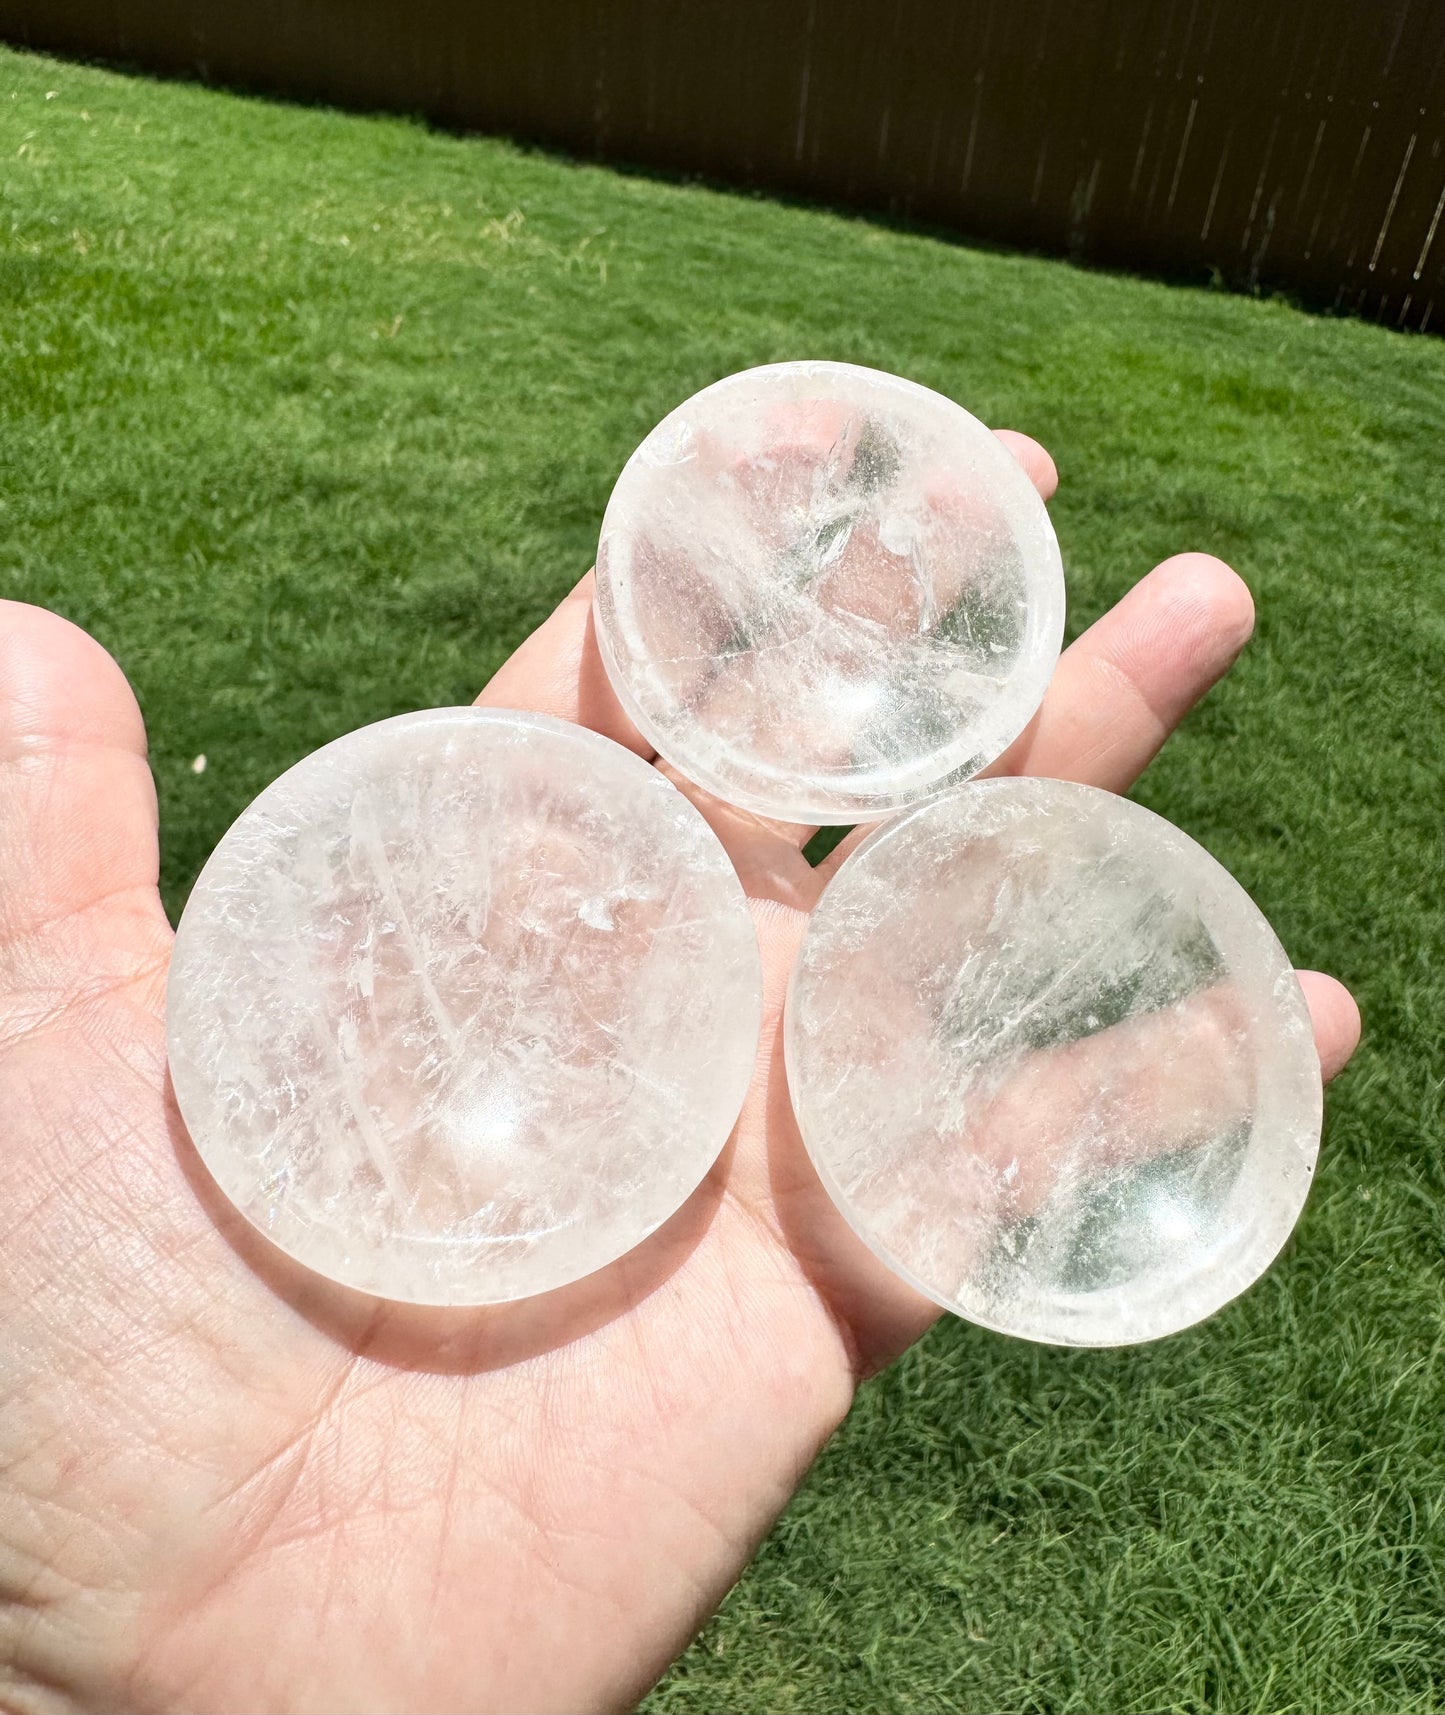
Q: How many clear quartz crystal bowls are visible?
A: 3